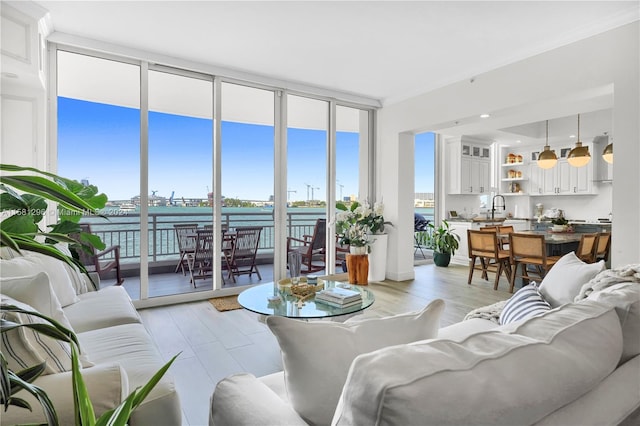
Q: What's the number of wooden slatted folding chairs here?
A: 4